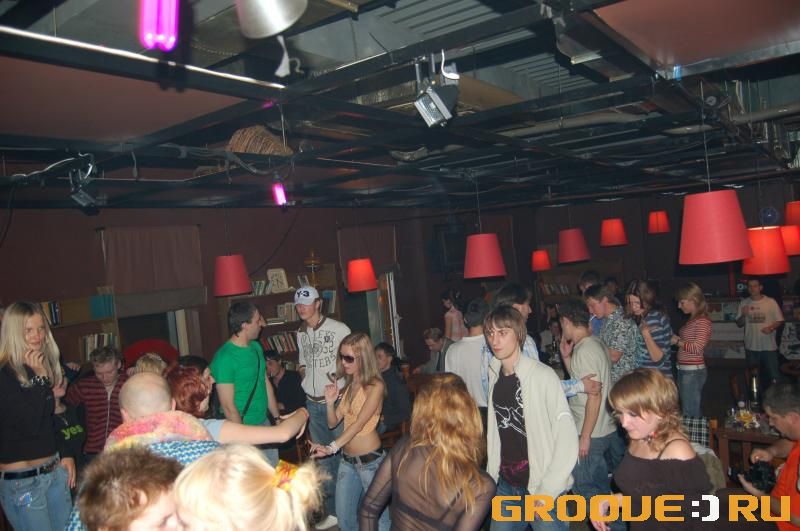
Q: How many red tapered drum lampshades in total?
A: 11